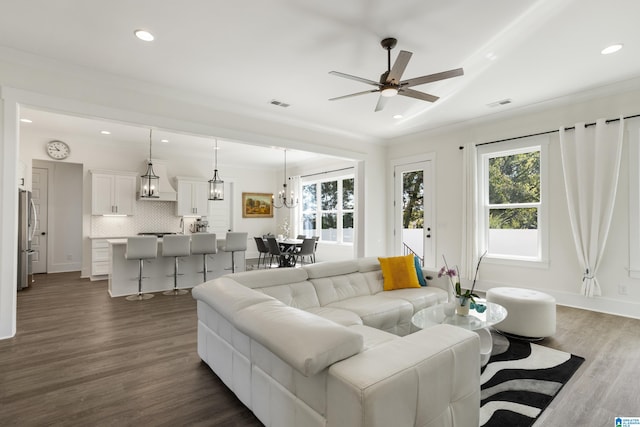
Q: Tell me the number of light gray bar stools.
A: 4